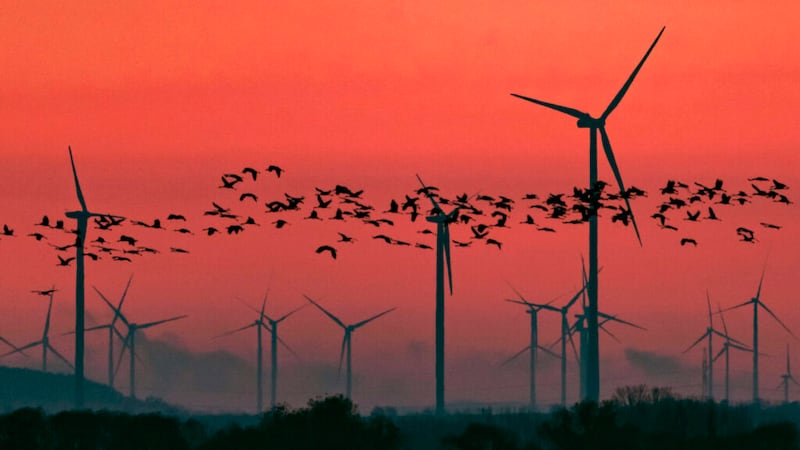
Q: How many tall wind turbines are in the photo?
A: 3